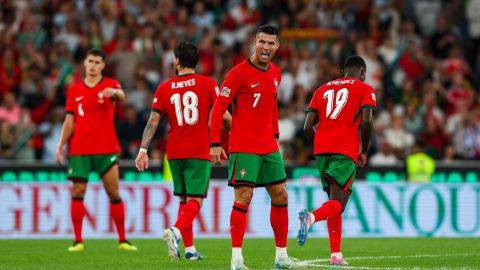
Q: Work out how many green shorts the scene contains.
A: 4